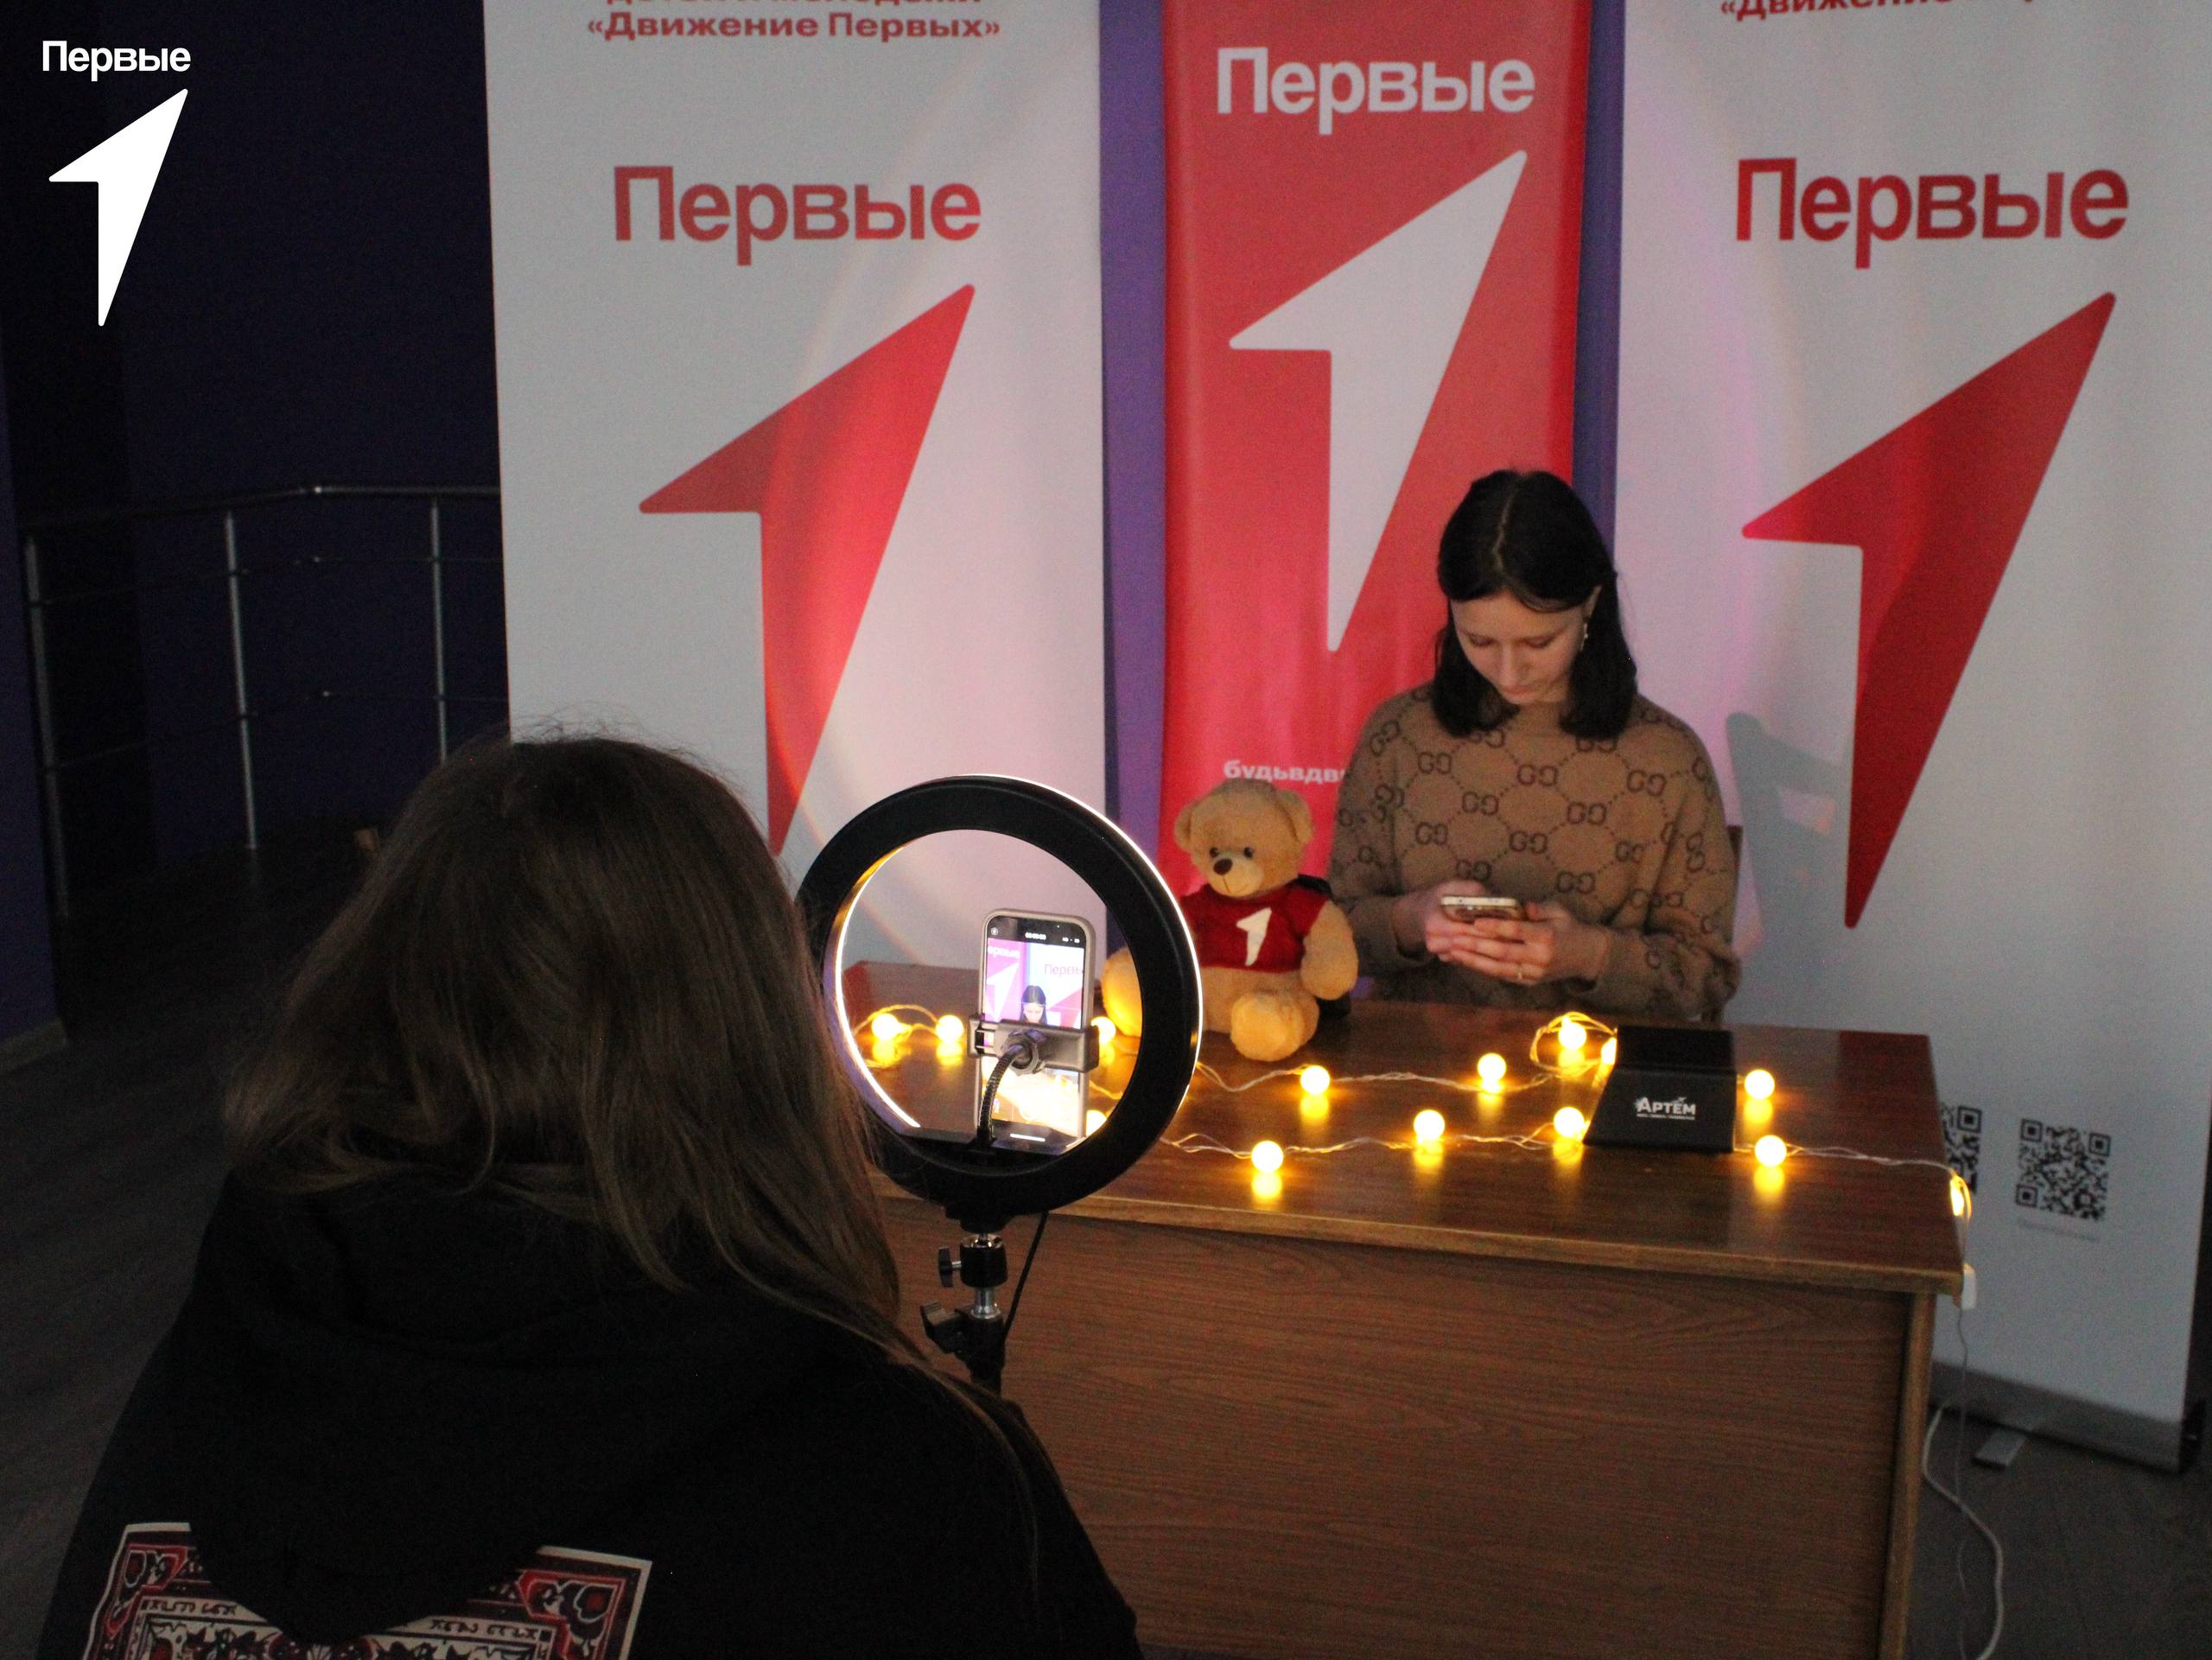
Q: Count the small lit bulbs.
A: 14